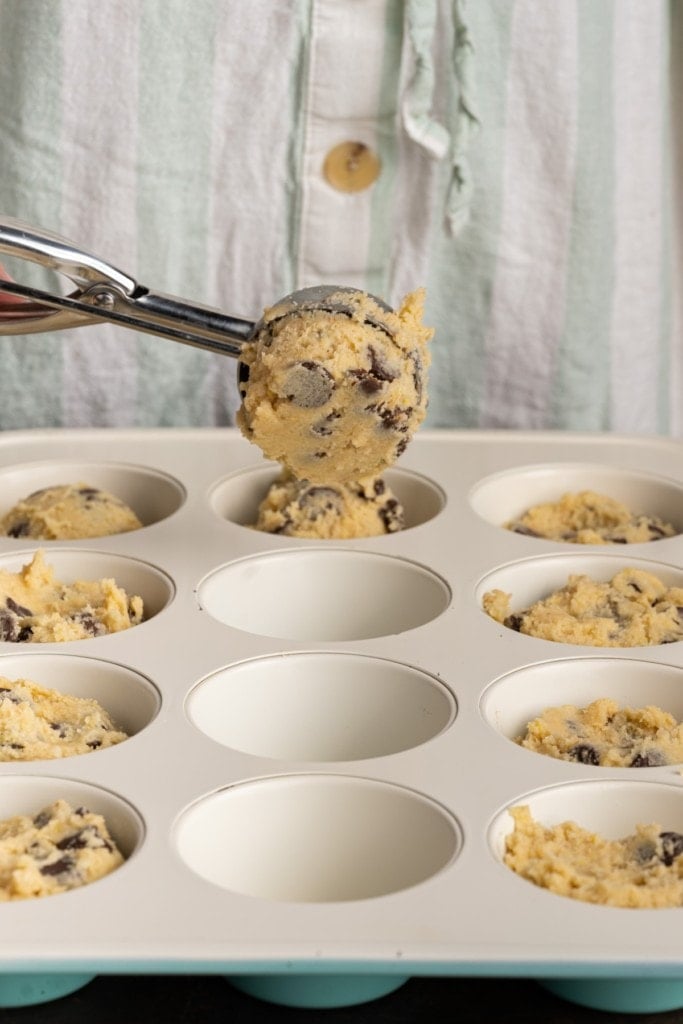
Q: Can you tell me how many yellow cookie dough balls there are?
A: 10